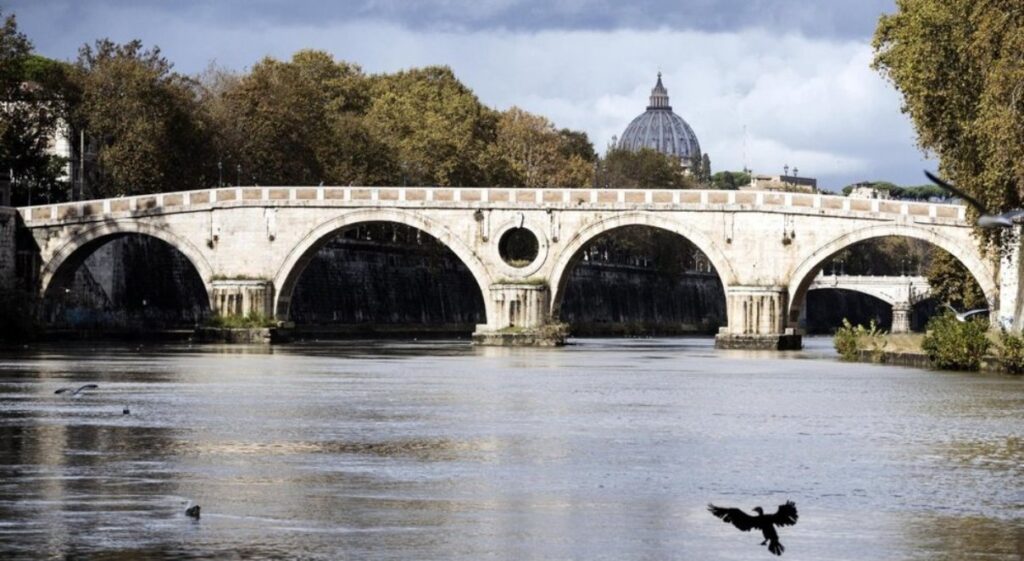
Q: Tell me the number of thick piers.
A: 3